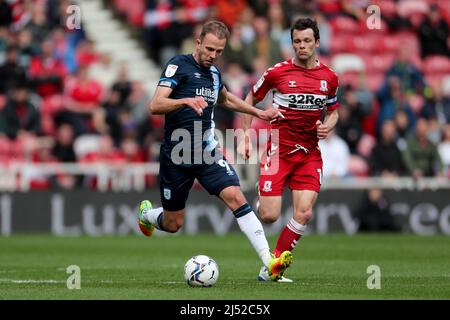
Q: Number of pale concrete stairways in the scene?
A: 1